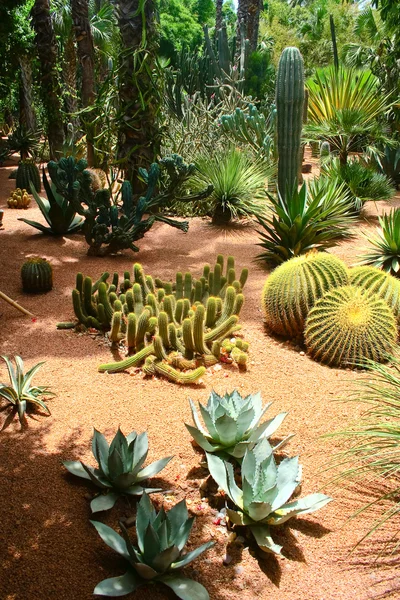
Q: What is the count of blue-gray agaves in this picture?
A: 4